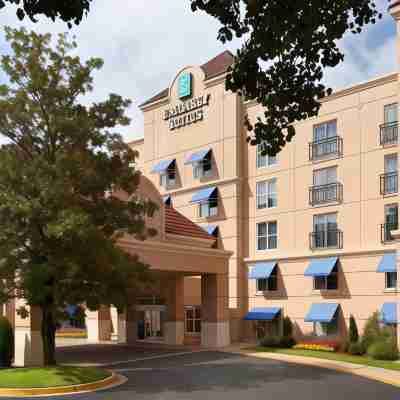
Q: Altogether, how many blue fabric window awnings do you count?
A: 11